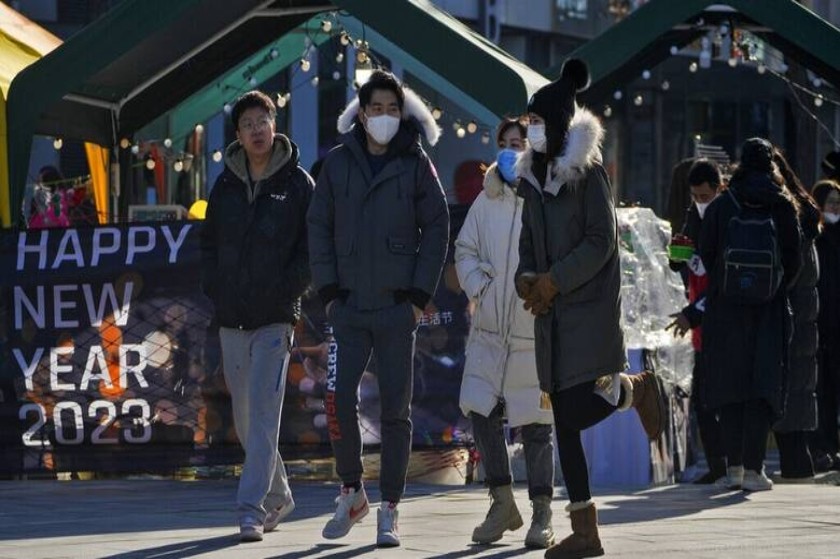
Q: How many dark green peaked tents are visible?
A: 2